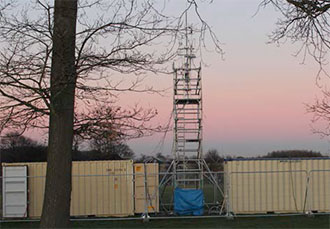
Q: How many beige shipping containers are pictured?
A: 2